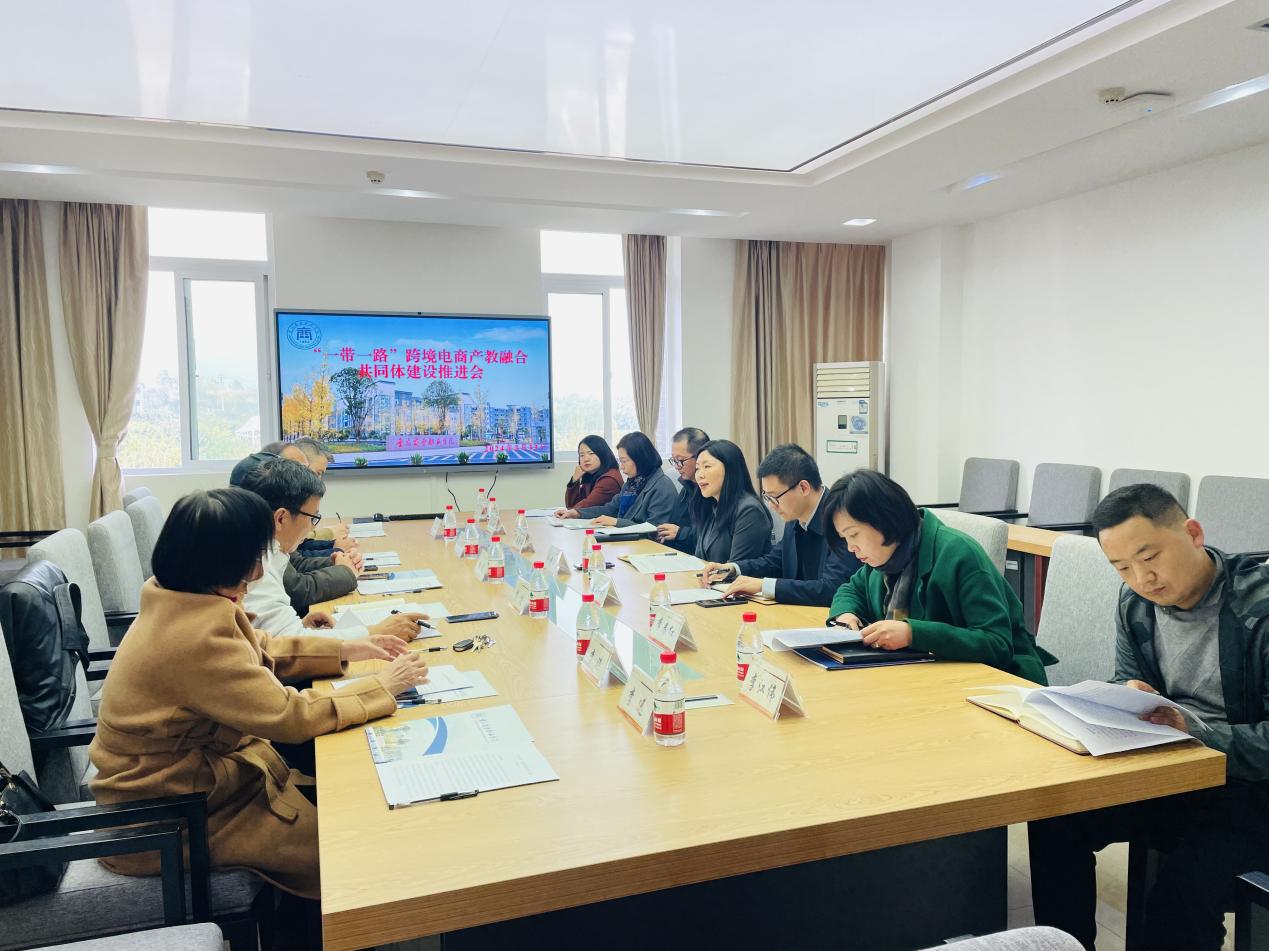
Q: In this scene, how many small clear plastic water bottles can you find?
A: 13